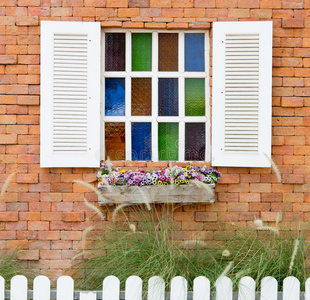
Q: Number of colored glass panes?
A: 12